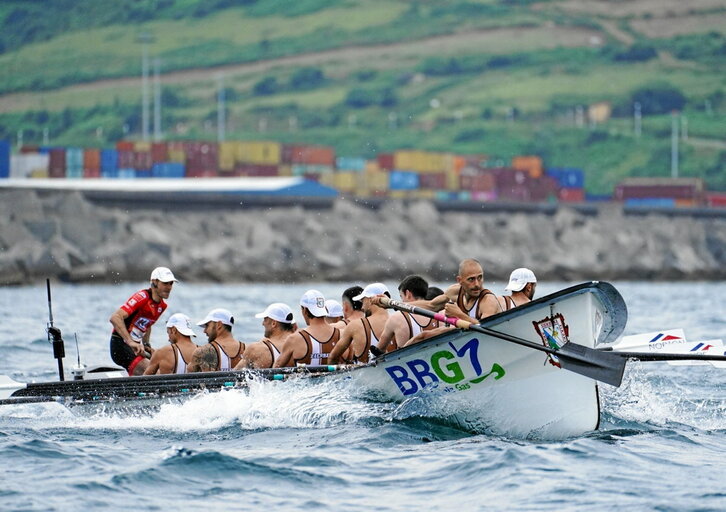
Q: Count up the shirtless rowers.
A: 0